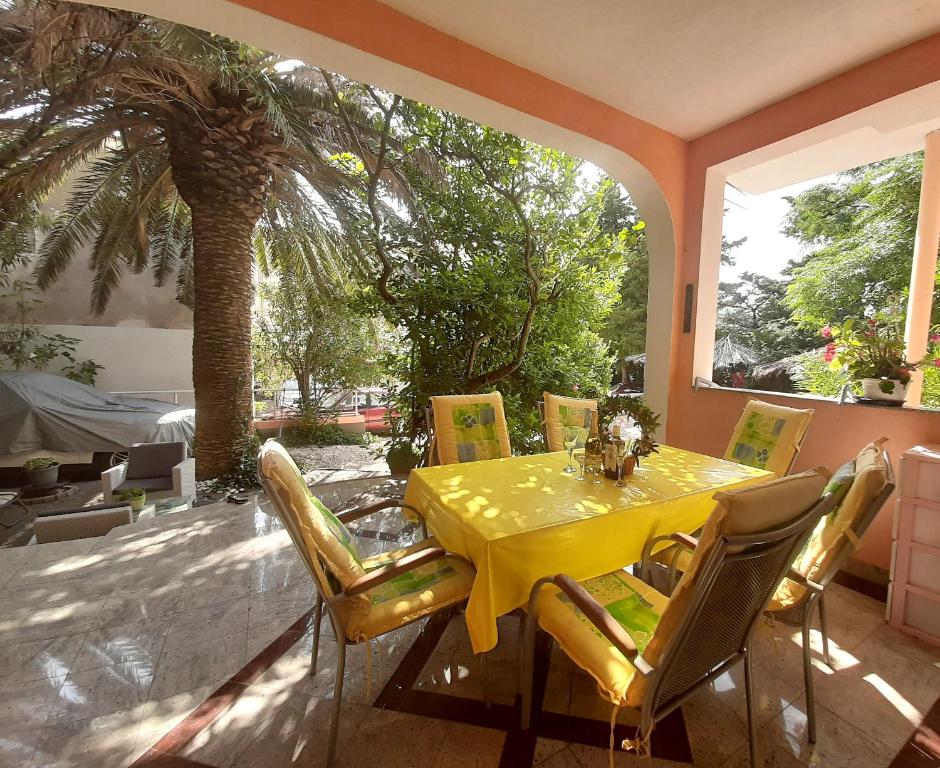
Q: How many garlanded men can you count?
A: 0